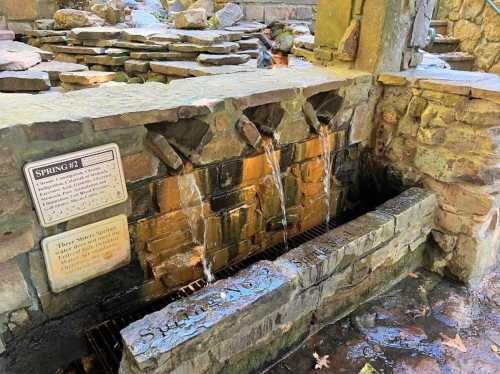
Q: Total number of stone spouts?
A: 3